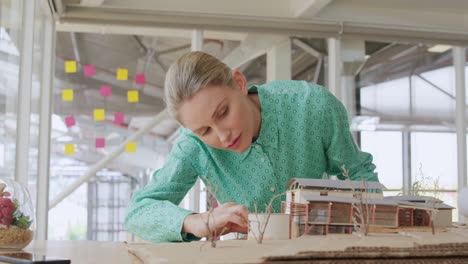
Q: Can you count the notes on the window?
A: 13